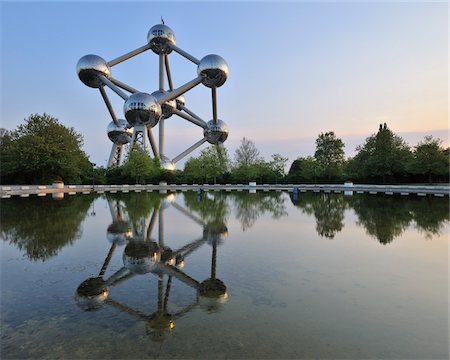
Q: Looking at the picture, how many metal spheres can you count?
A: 9